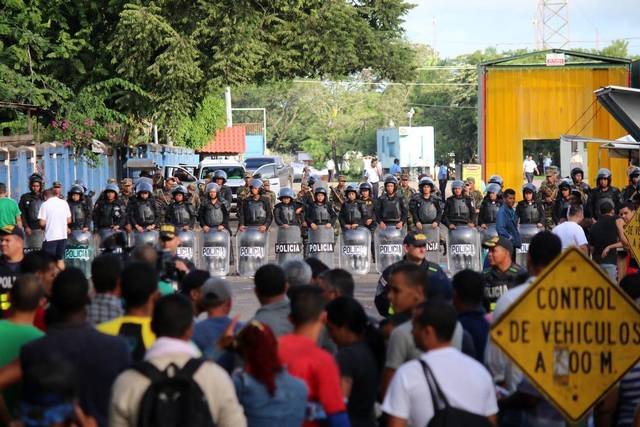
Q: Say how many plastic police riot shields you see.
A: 15